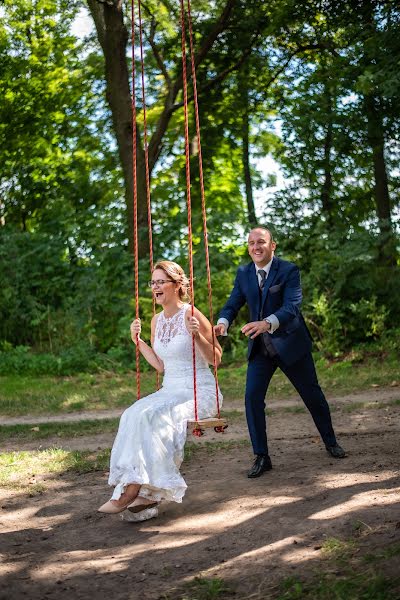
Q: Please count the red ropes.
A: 4